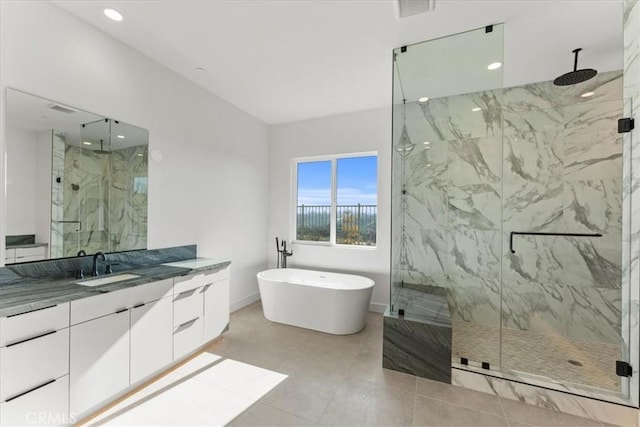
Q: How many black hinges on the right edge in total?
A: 2